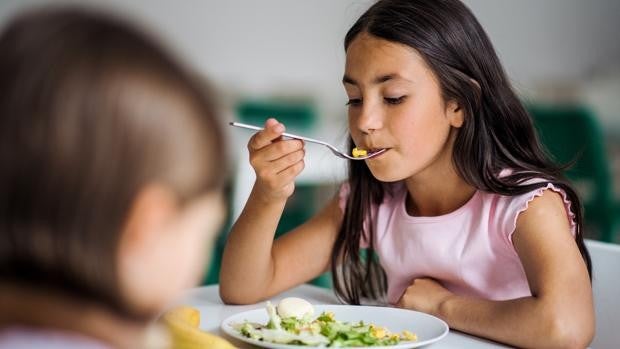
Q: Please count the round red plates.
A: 0